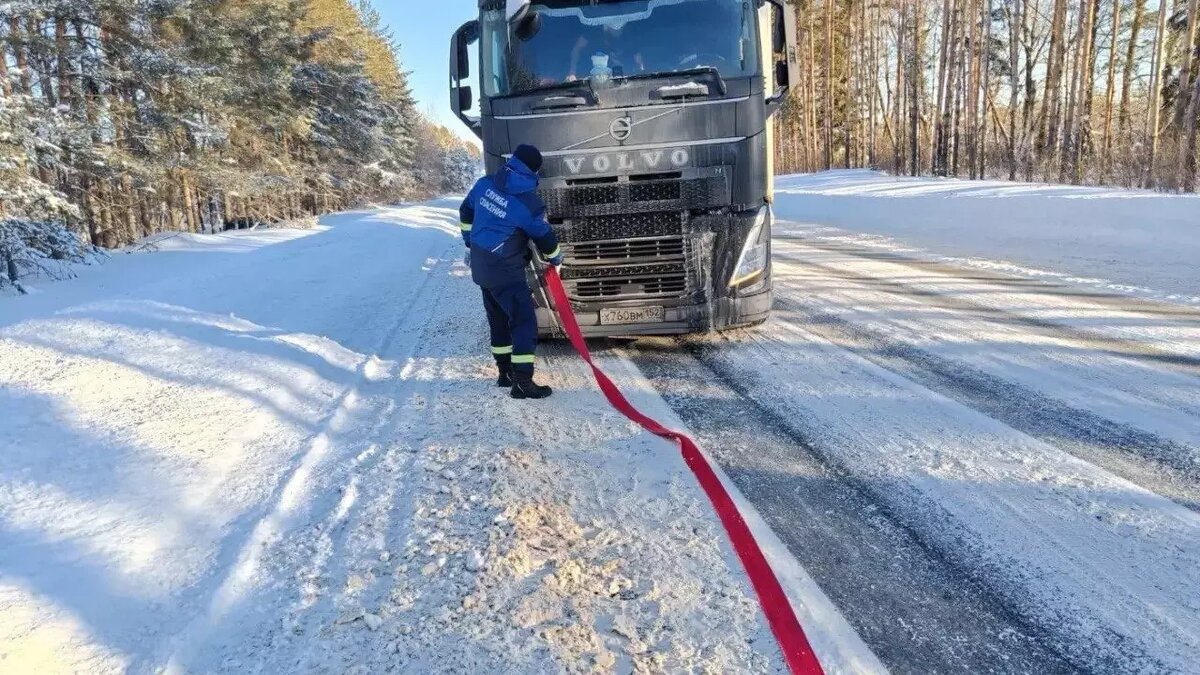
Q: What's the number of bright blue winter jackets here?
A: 1